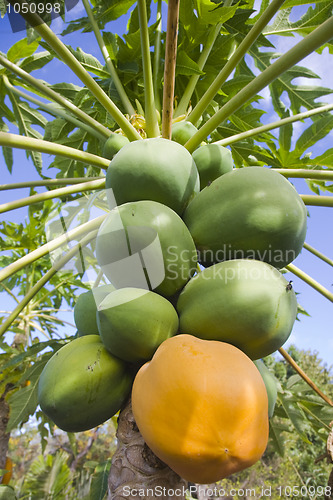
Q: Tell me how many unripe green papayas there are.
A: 11